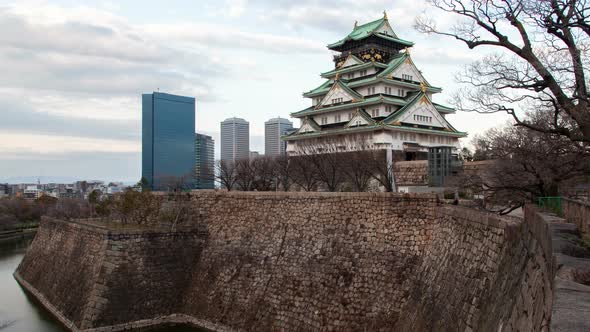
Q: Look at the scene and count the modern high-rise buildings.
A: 4